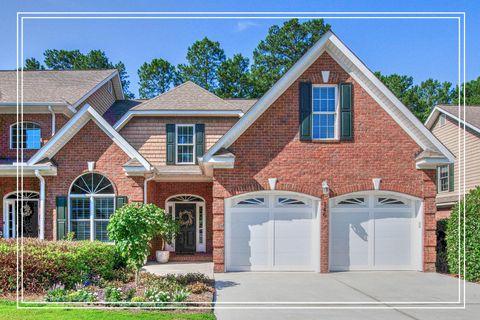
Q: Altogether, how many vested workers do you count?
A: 0